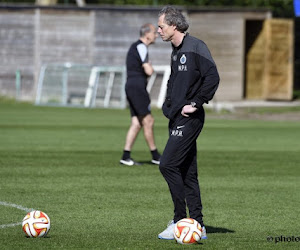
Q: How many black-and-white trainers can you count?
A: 2